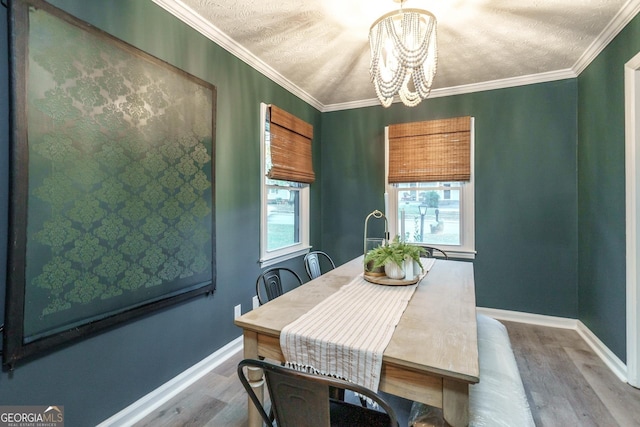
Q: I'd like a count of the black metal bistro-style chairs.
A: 4